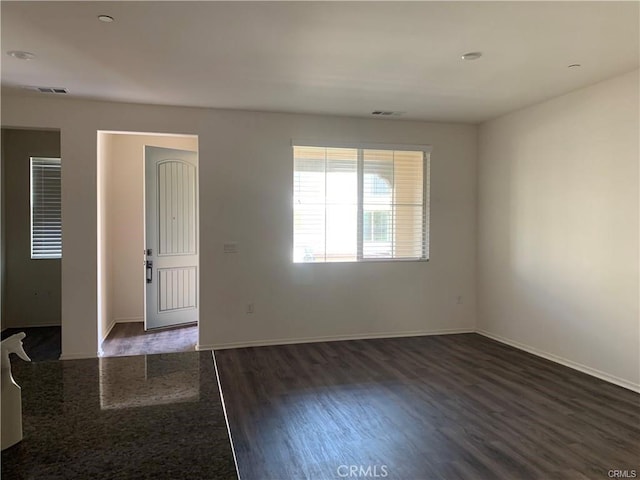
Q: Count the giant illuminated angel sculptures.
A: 0